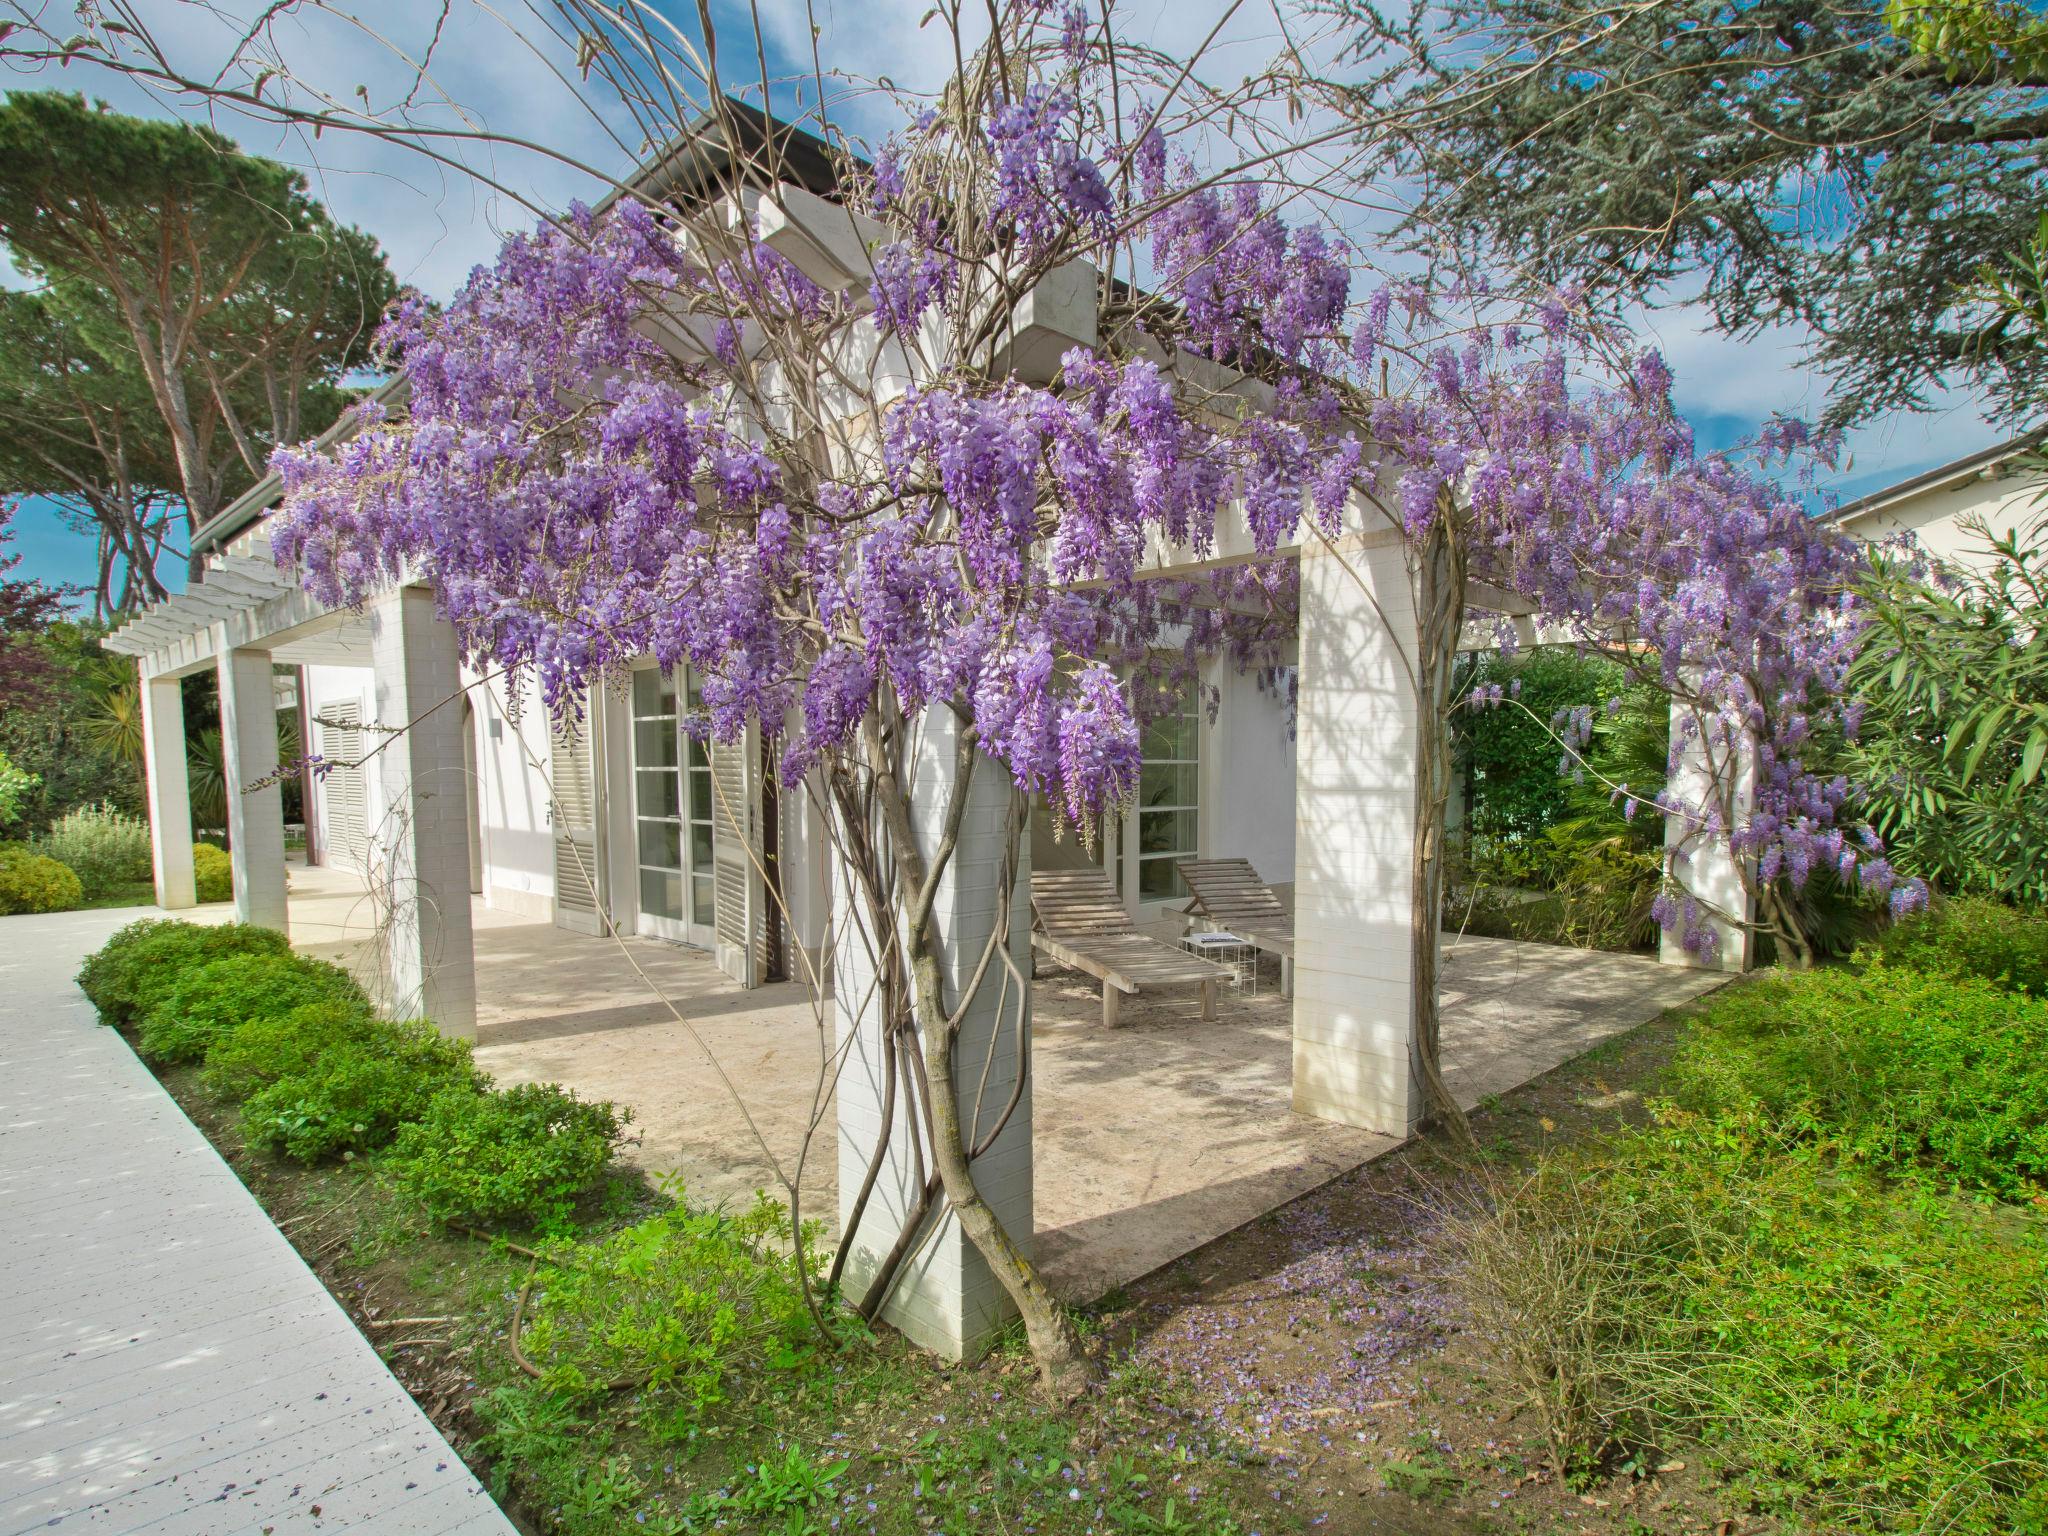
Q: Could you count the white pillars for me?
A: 6